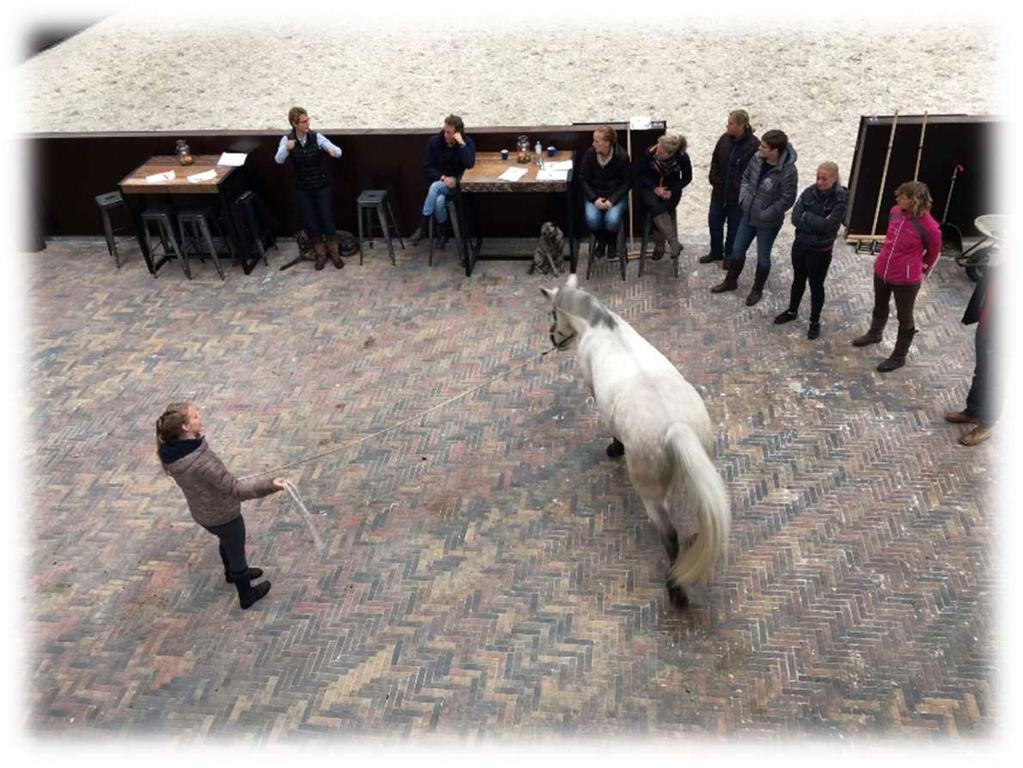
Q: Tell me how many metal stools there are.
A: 8